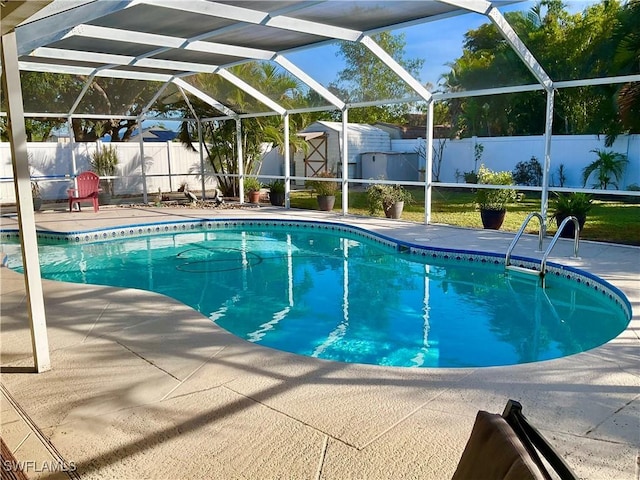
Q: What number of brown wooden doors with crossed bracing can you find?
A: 1